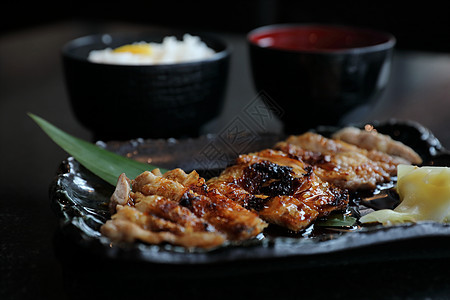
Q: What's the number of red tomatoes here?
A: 0